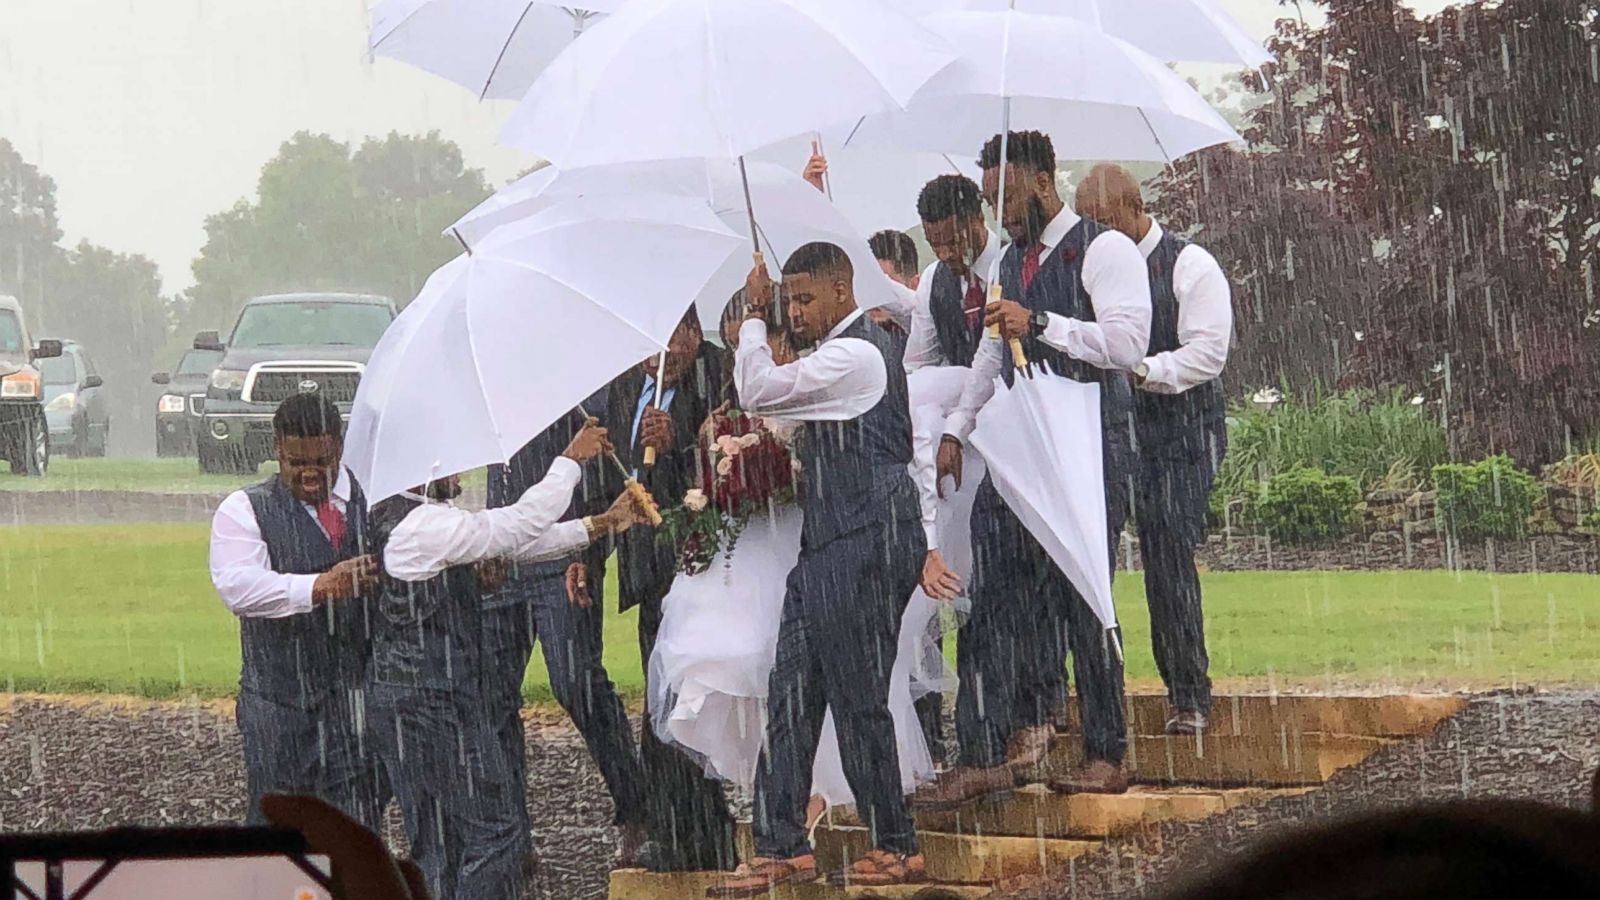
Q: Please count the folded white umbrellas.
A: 1